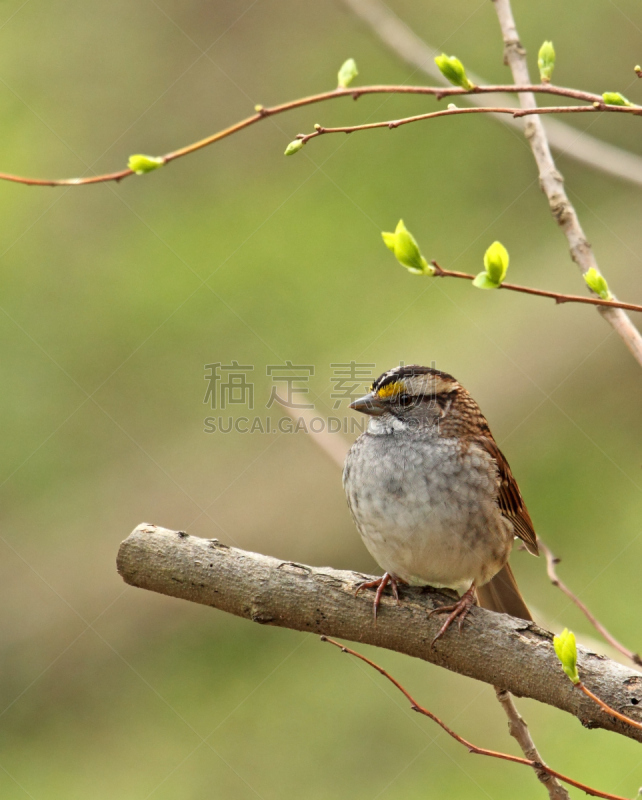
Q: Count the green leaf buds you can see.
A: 10